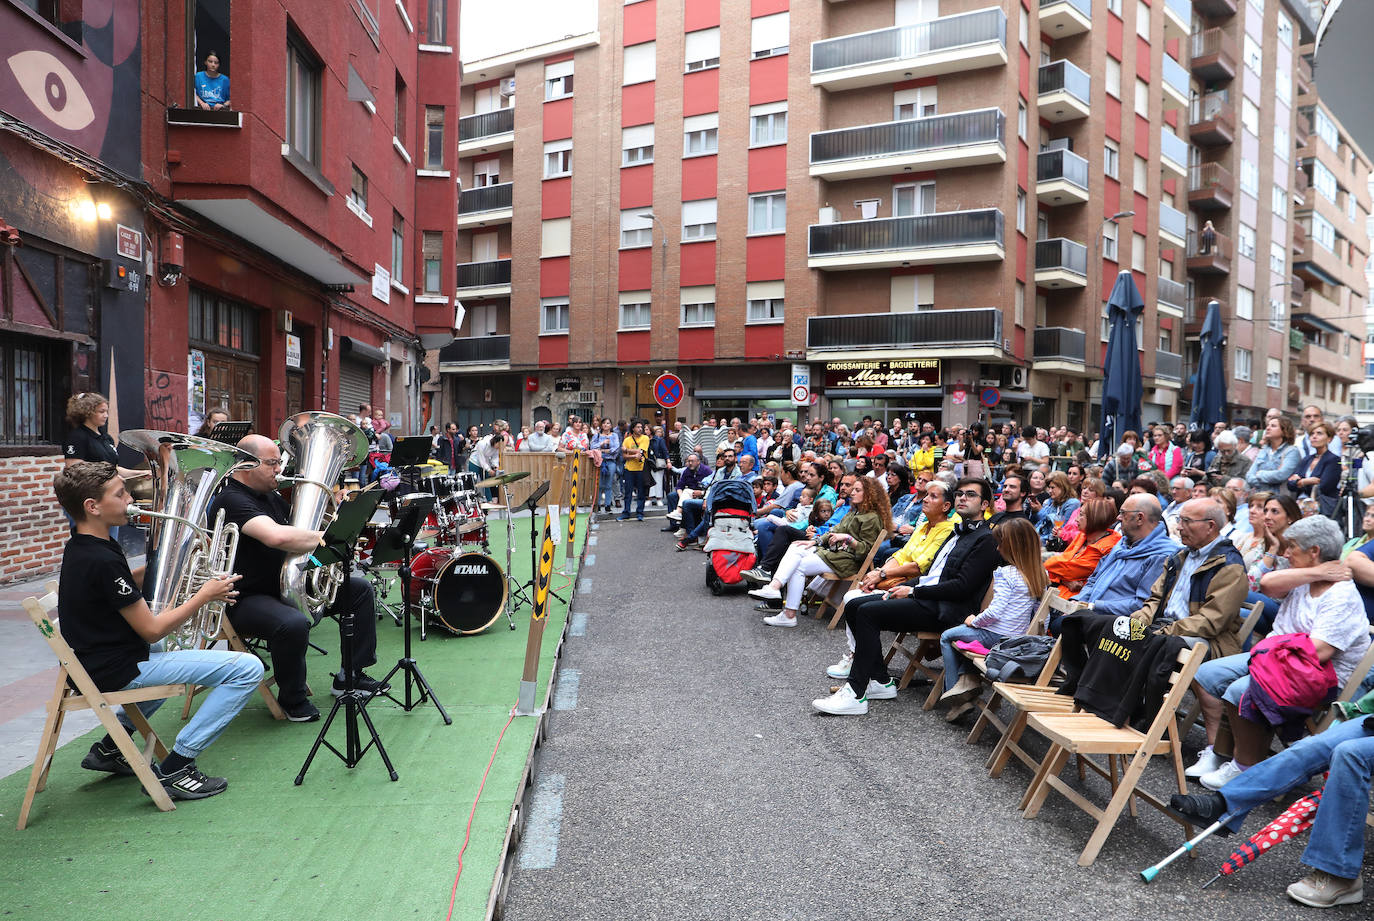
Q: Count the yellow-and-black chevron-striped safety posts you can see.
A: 2